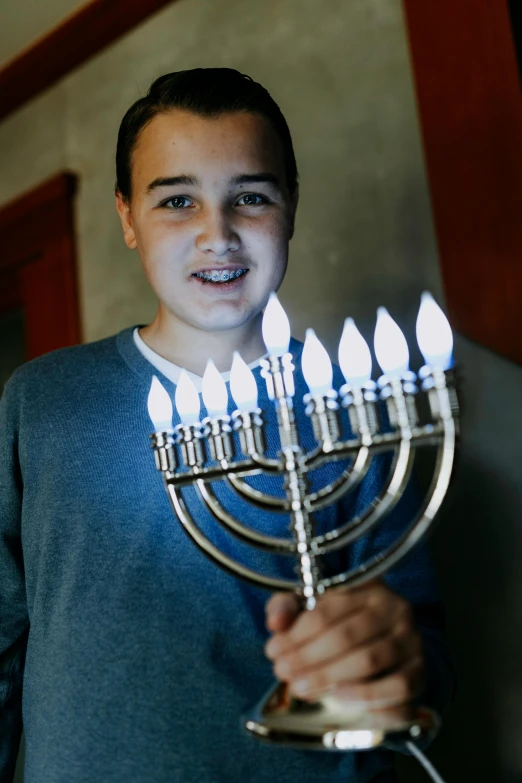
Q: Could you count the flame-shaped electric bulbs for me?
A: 9